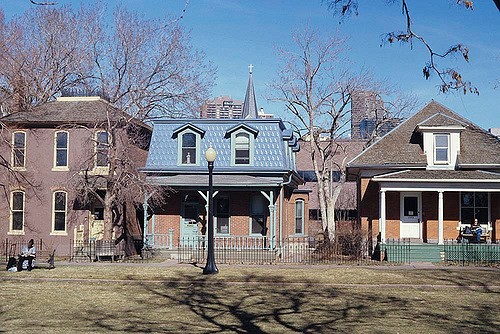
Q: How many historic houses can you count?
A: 3